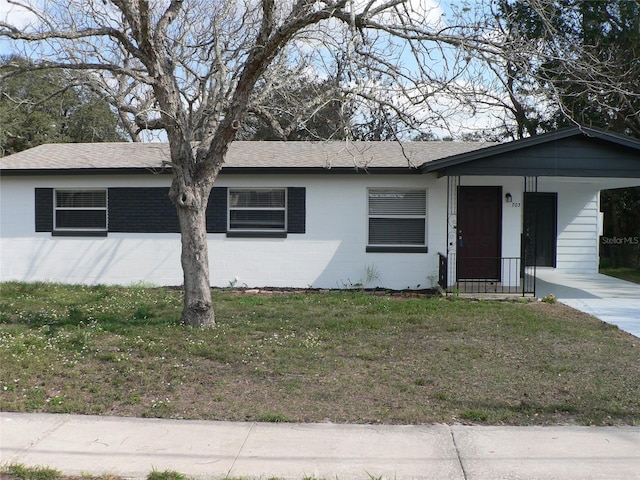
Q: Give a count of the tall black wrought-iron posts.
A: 2